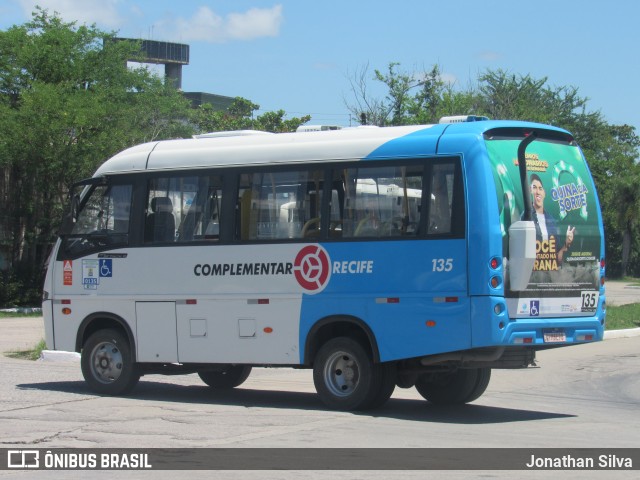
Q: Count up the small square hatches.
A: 2